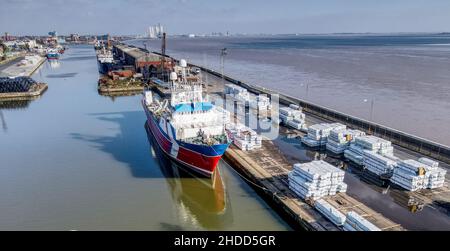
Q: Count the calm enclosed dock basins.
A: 1